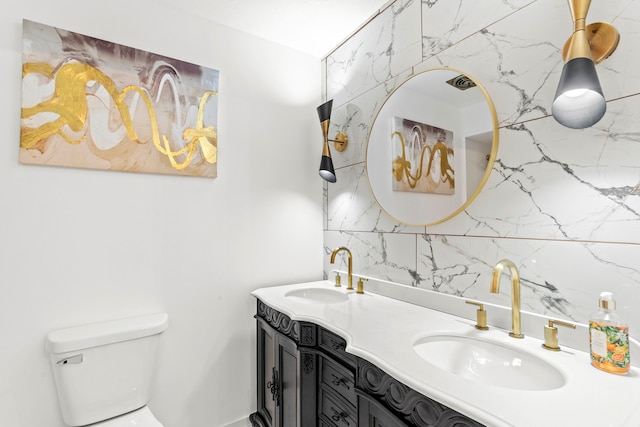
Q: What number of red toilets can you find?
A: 0